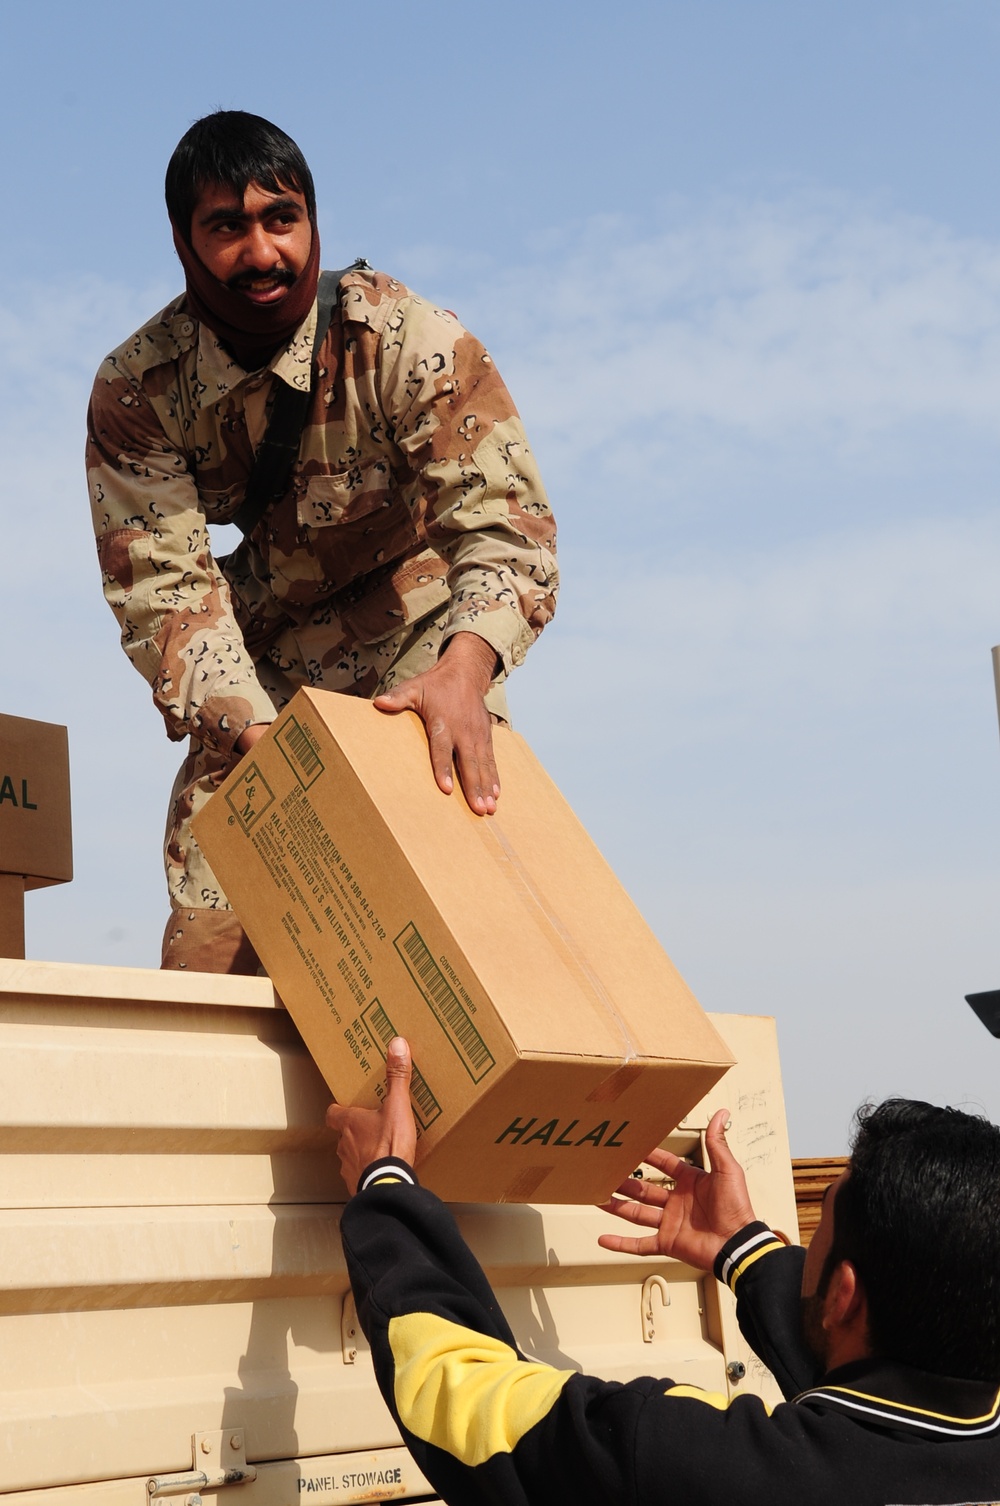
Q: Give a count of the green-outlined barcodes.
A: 3